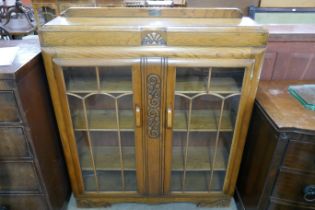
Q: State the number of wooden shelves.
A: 3